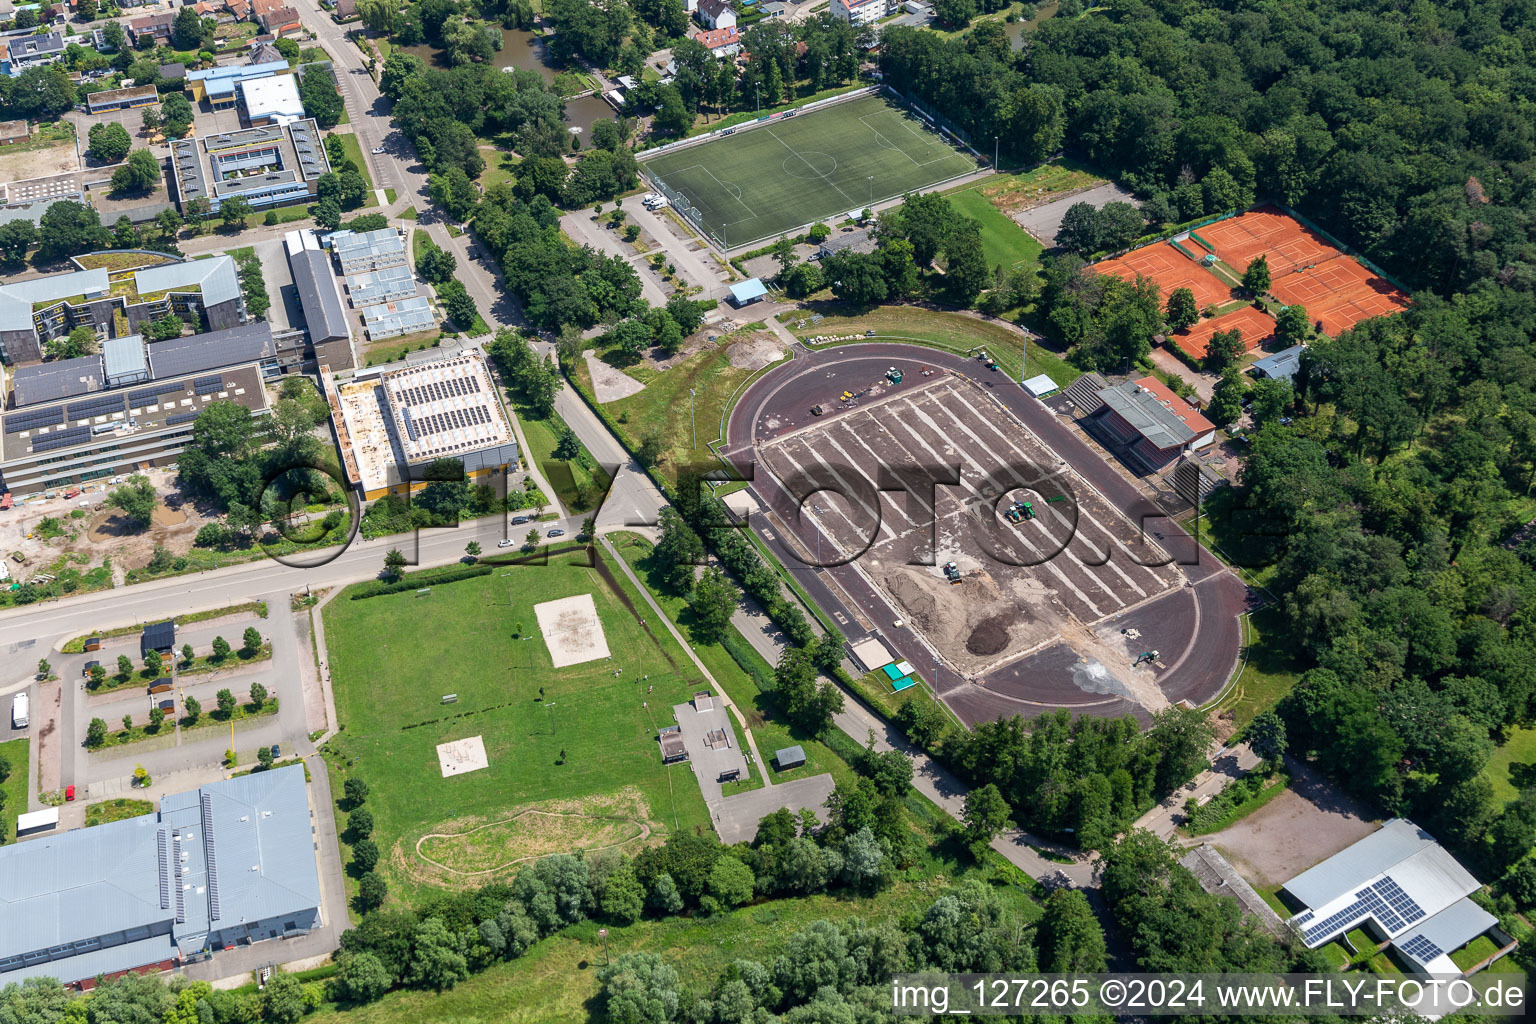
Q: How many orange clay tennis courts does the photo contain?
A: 7